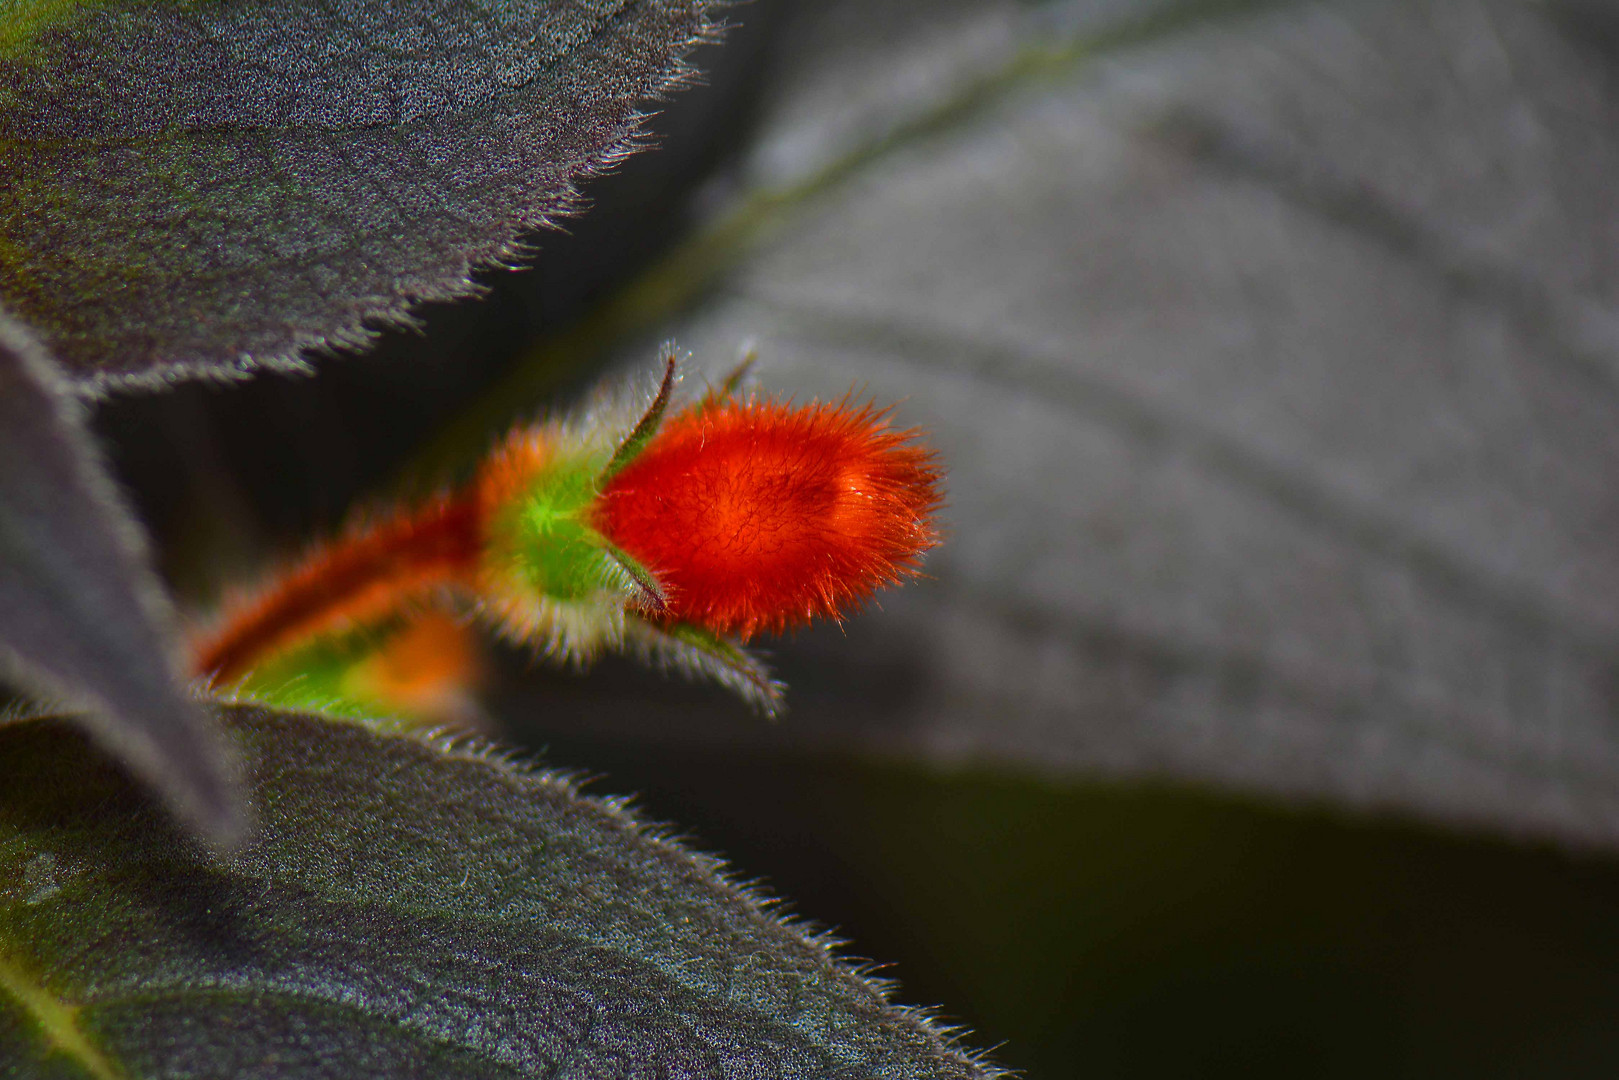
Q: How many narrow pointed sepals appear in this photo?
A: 4